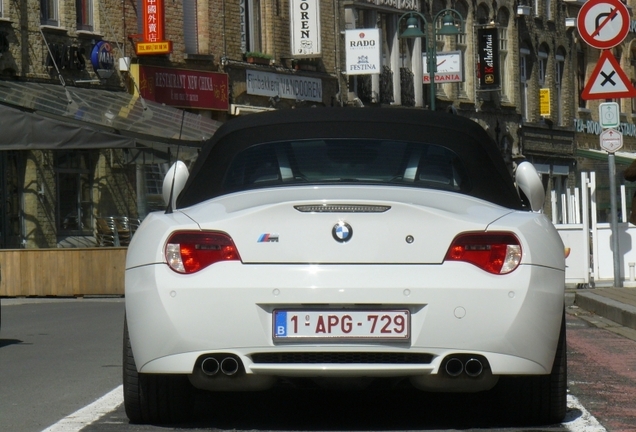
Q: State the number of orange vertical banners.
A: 1